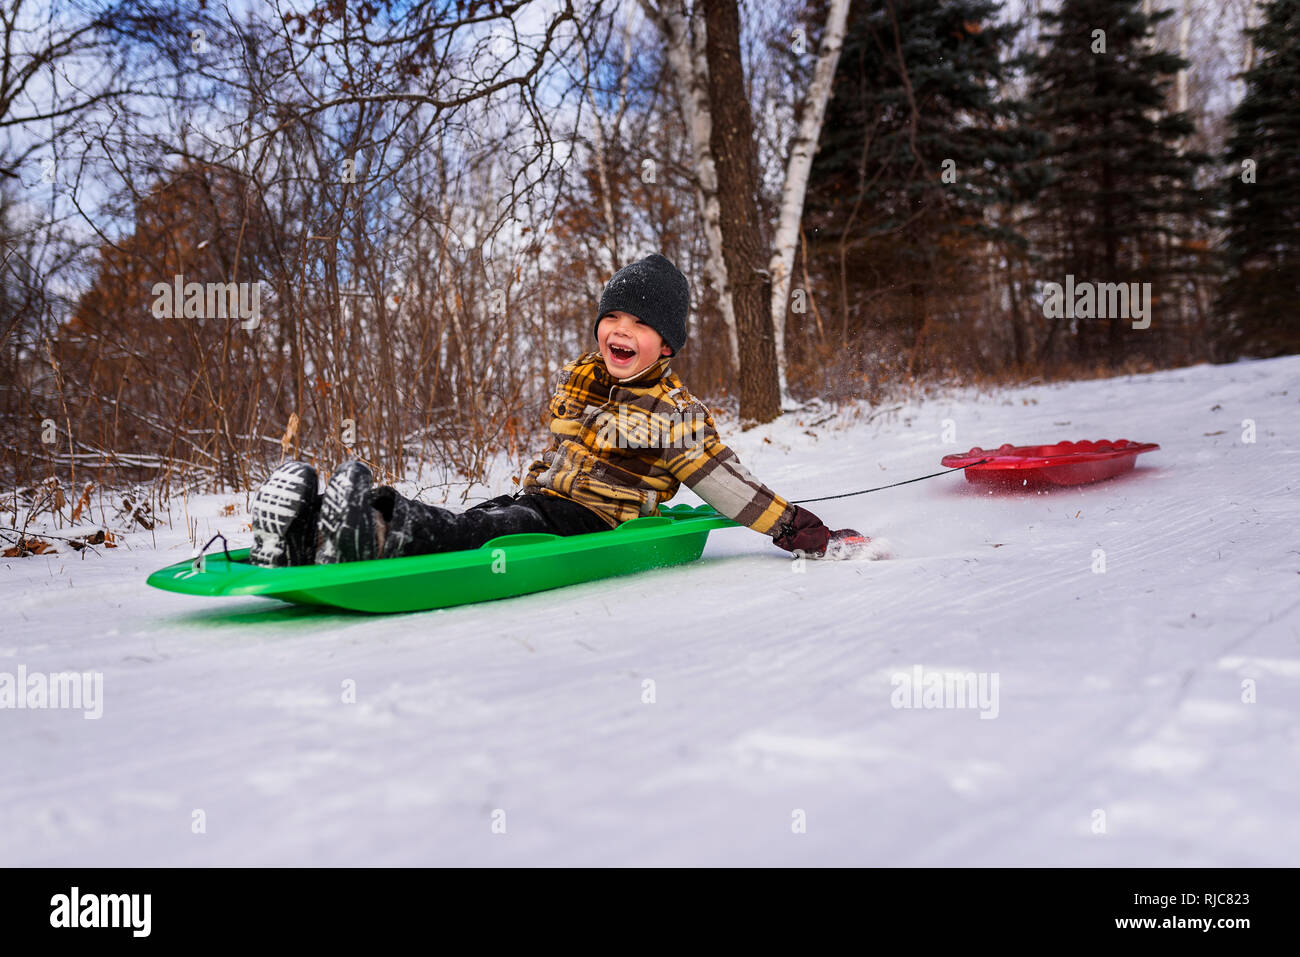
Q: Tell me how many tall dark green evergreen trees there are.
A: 3